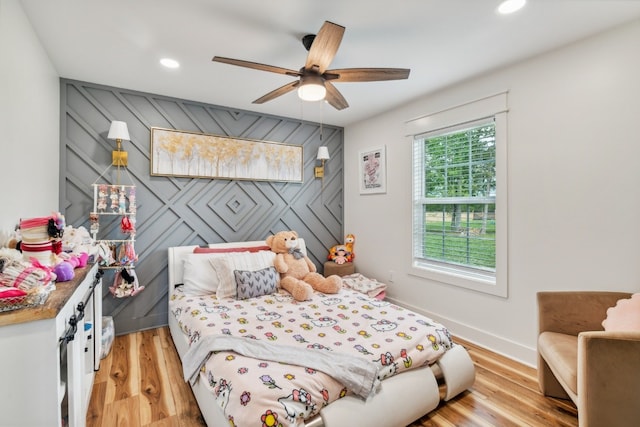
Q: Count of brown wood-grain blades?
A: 5